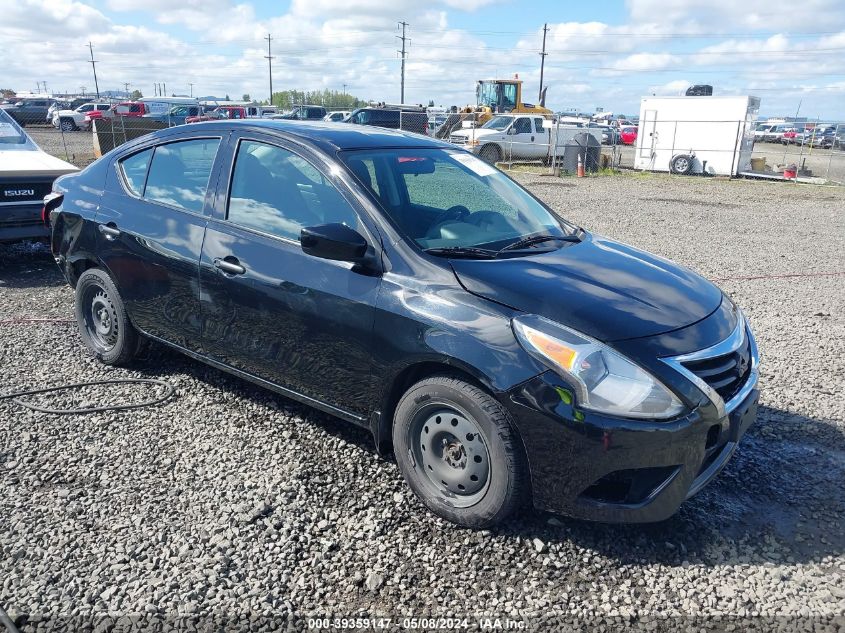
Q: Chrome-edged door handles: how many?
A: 2